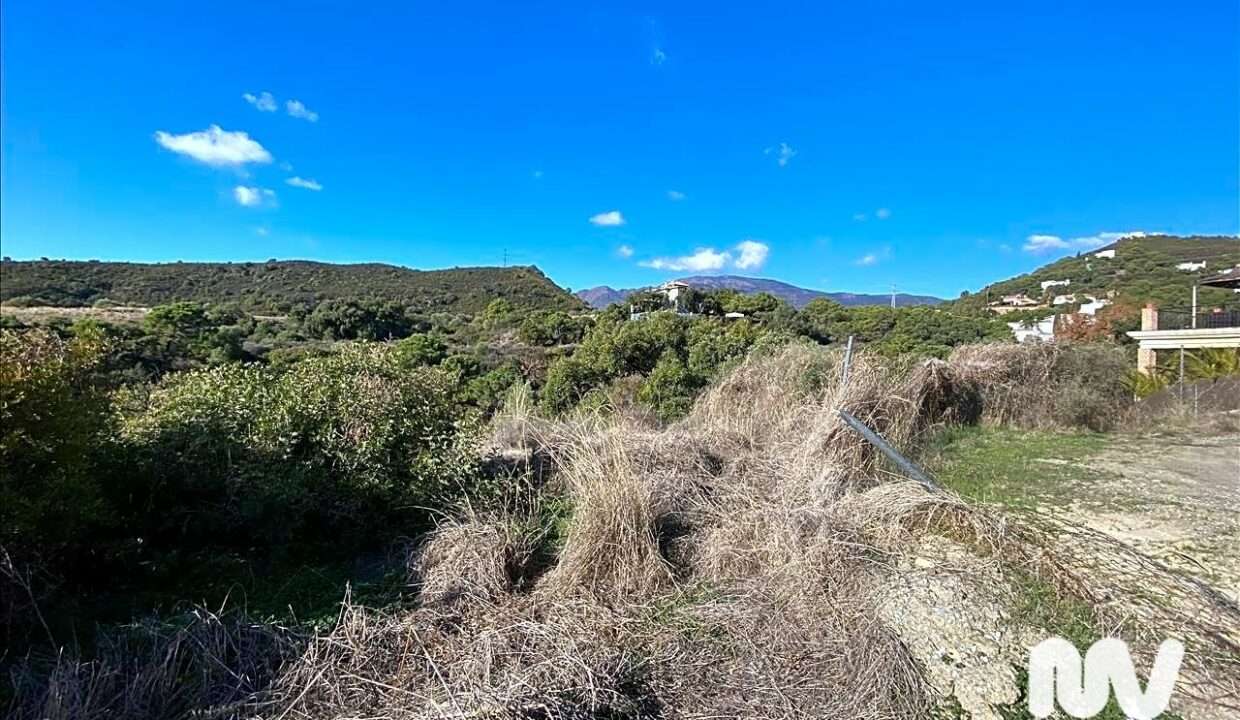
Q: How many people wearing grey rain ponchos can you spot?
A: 0